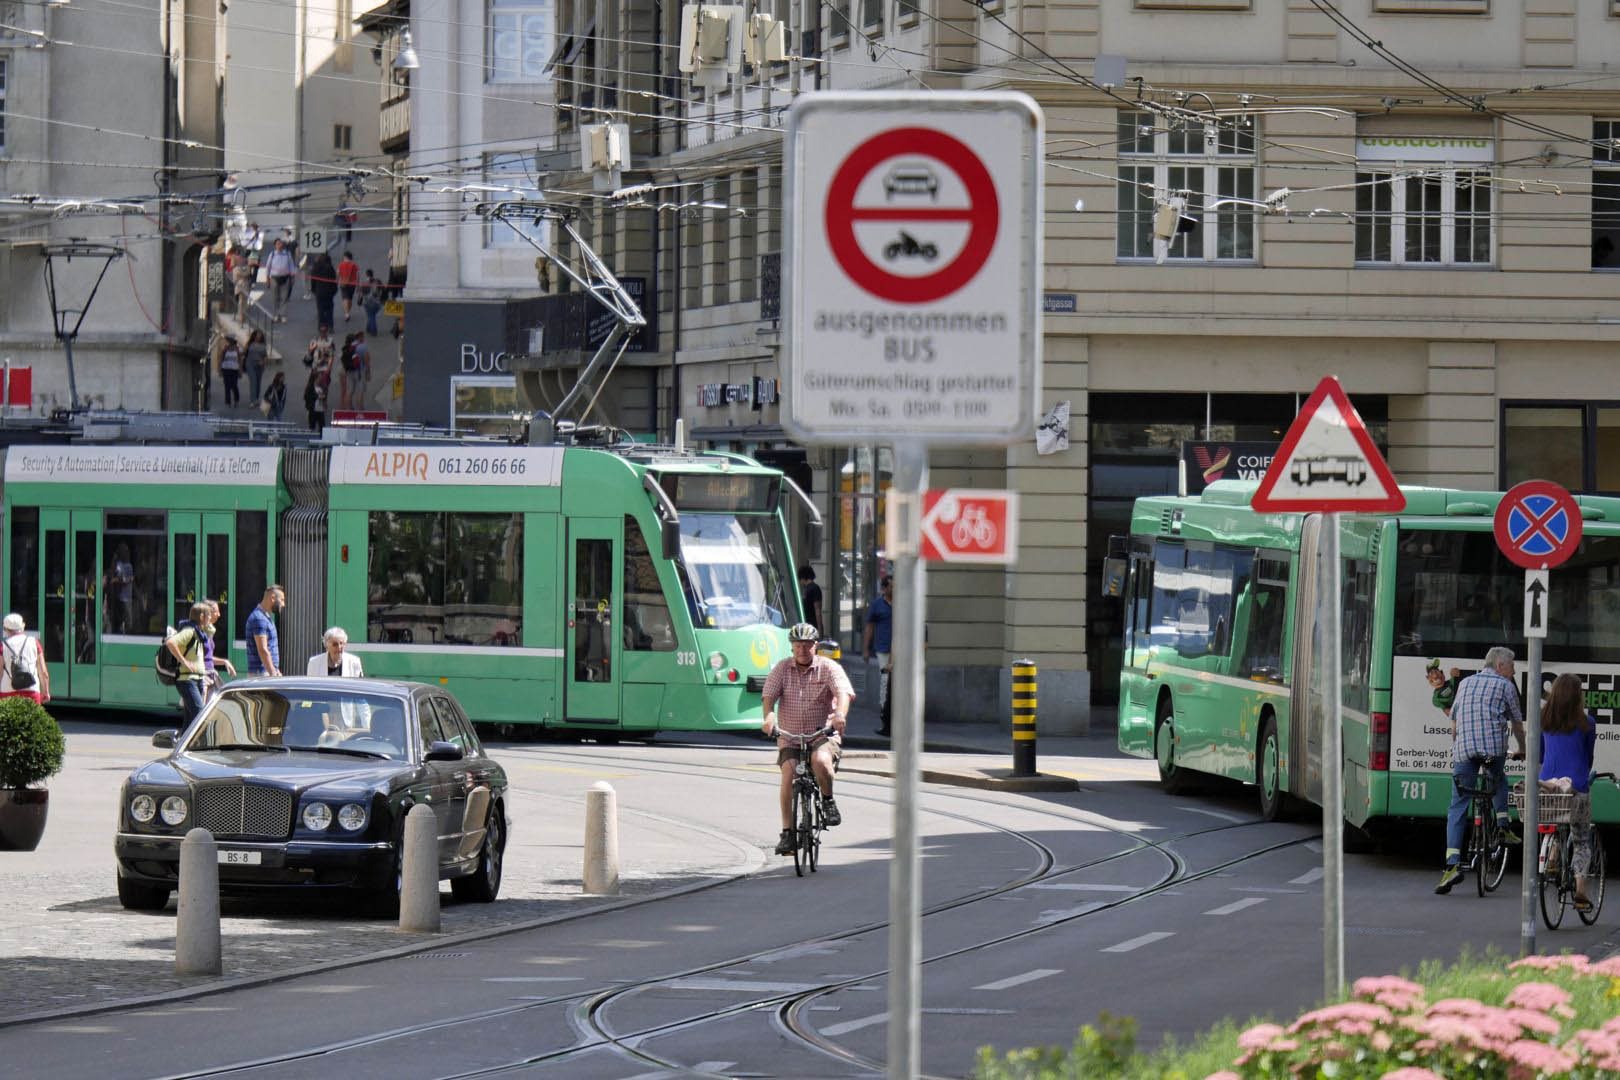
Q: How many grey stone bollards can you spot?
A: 3